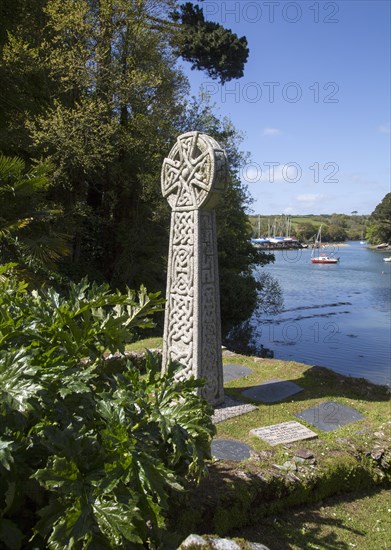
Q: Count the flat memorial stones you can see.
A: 5